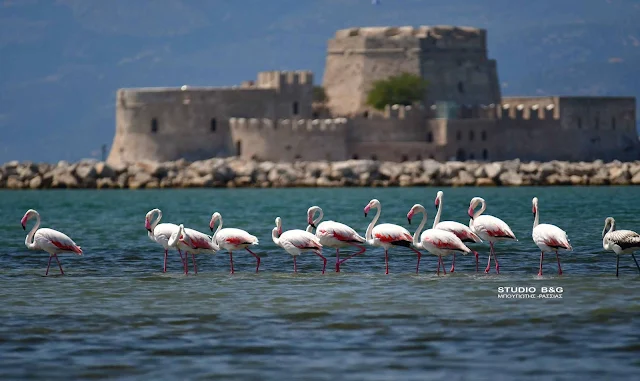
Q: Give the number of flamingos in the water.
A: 12